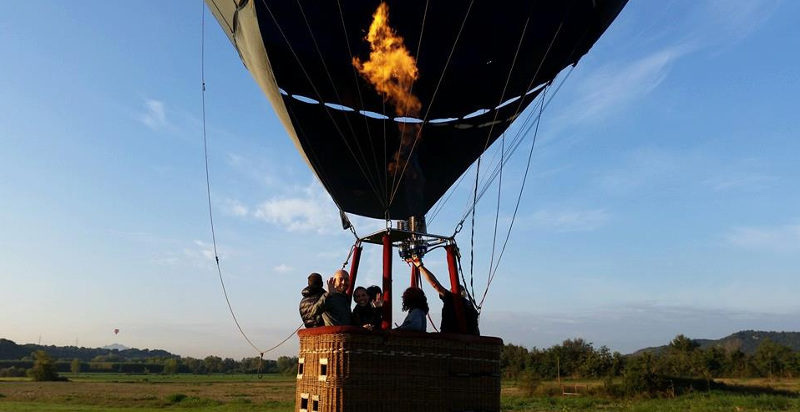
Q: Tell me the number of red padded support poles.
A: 4